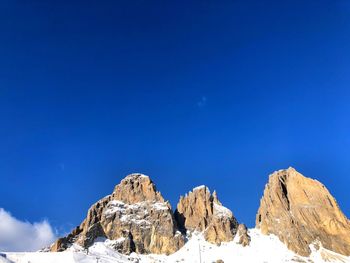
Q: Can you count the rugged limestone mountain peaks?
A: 3